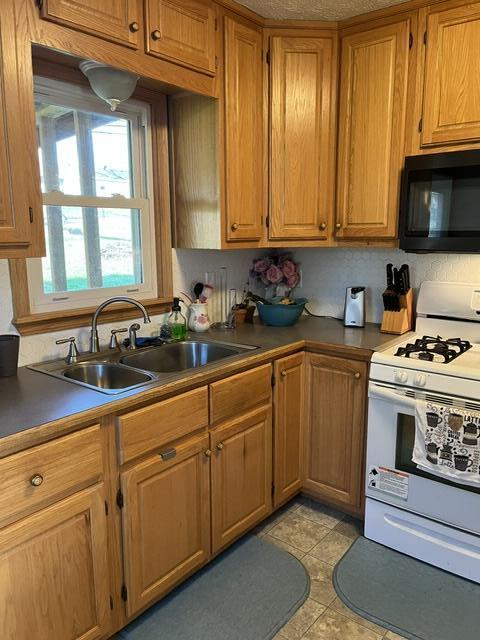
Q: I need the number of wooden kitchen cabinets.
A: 12